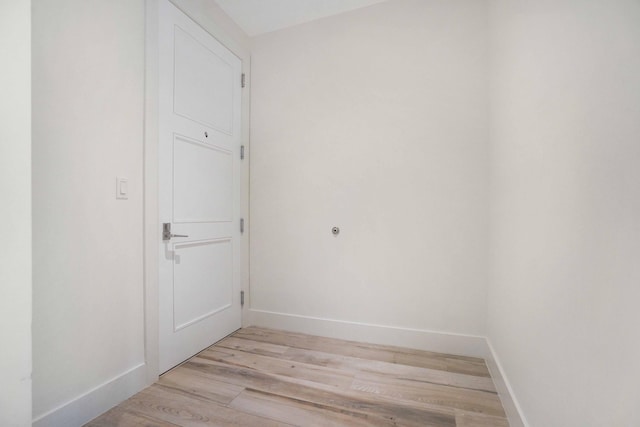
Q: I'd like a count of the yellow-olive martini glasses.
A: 0